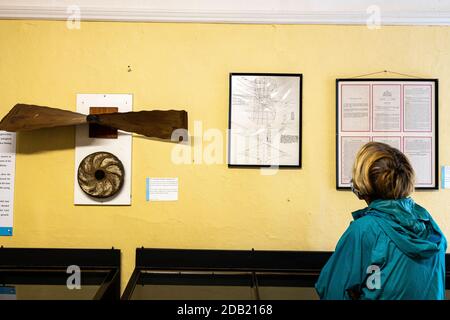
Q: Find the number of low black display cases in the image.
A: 2